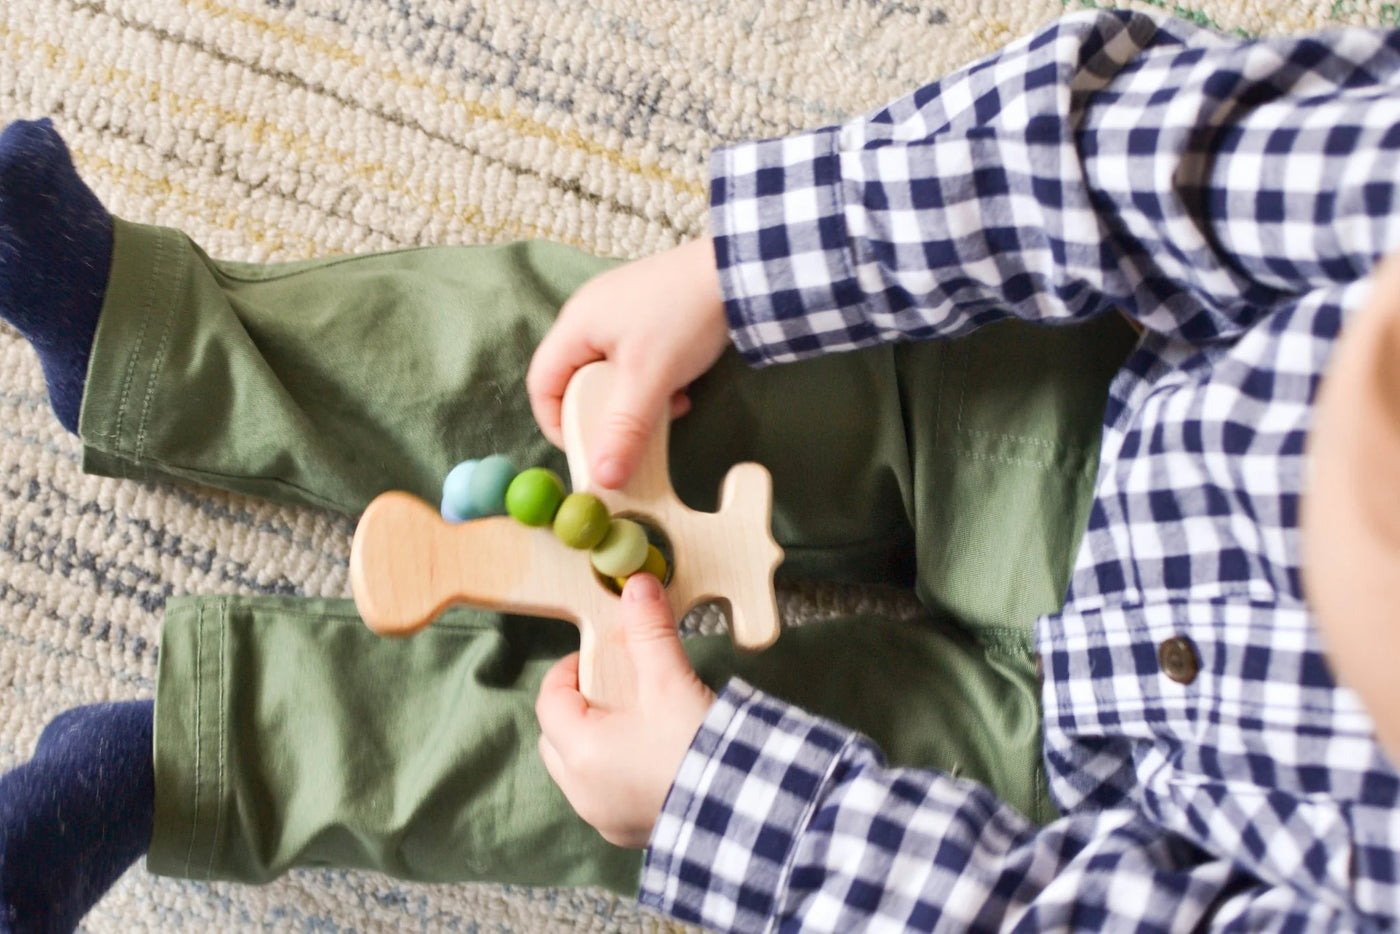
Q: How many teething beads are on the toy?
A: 7